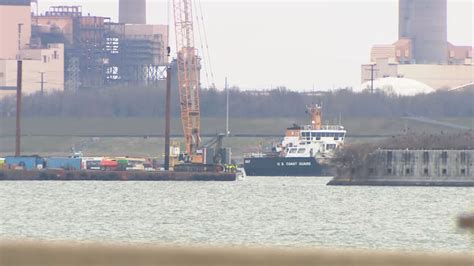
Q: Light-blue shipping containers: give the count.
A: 2